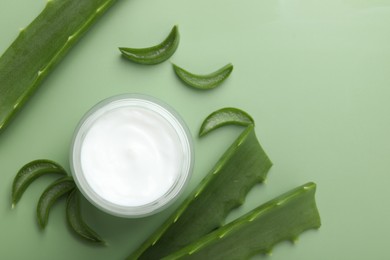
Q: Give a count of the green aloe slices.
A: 6